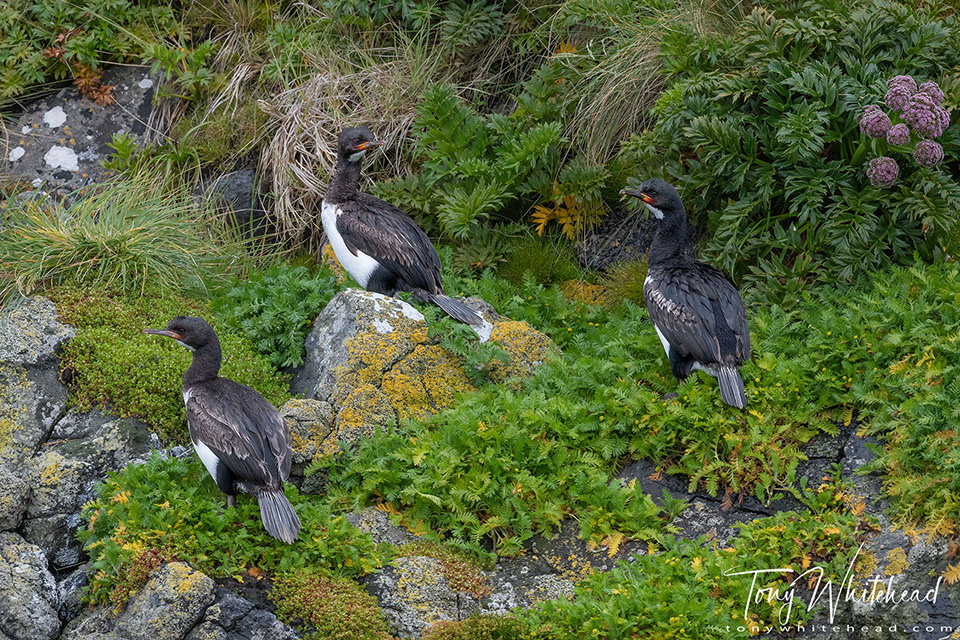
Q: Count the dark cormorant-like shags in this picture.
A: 3